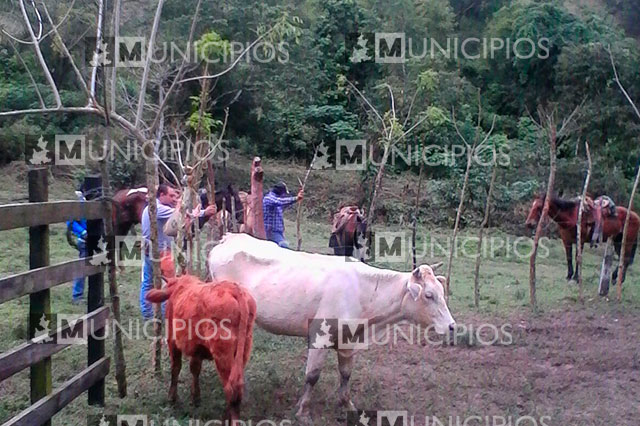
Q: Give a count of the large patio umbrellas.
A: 0